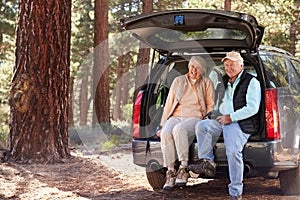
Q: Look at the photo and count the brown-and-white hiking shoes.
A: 2